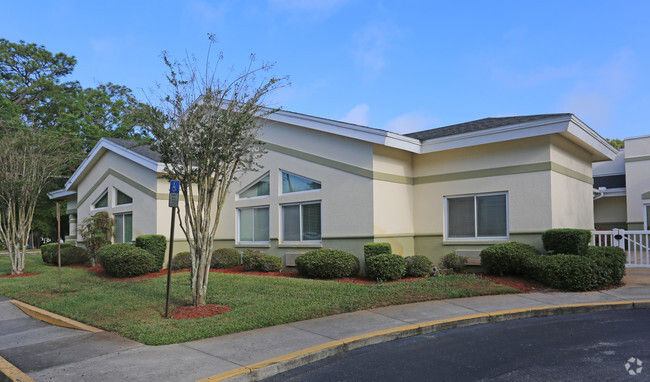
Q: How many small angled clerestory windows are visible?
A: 4